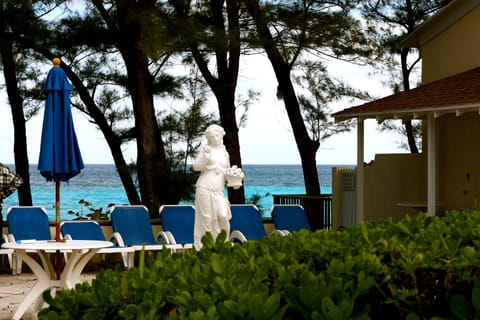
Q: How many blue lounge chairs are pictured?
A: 6